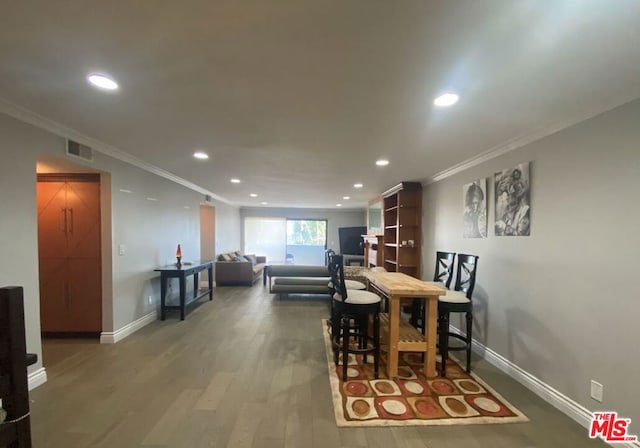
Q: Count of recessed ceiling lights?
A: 10